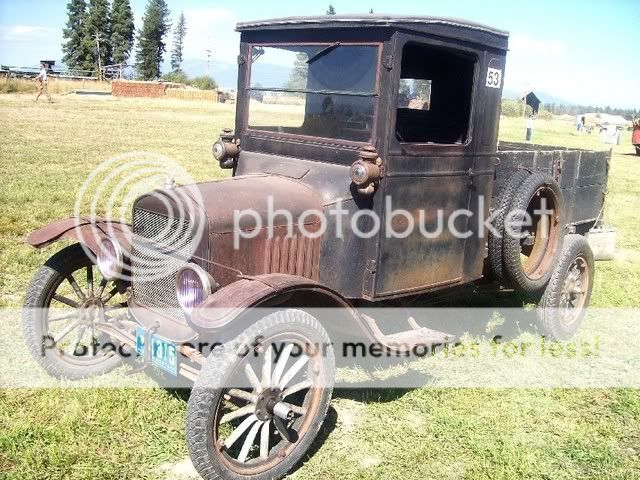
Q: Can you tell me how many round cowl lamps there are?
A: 2